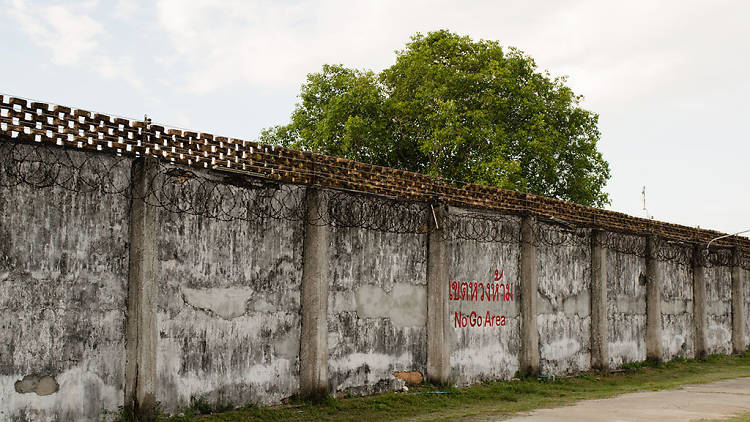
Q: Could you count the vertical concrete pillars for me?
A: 8